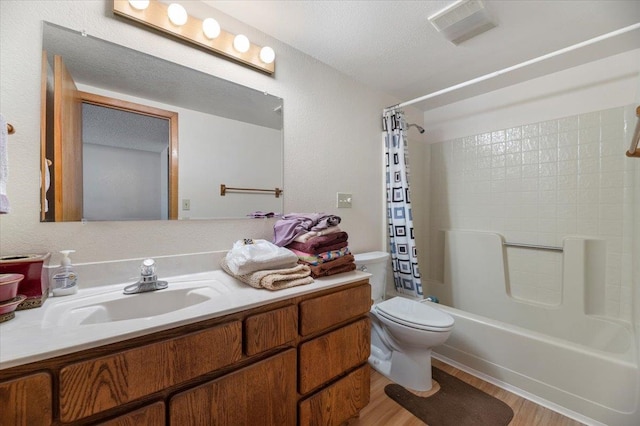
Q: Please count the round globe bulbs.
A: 5